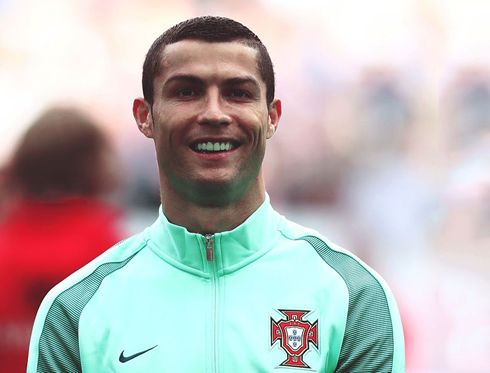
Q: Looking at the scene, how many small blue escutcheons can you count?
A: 5